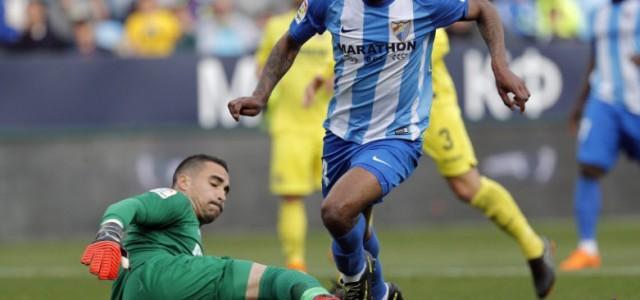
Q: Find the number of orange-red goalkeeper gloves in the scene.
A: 1